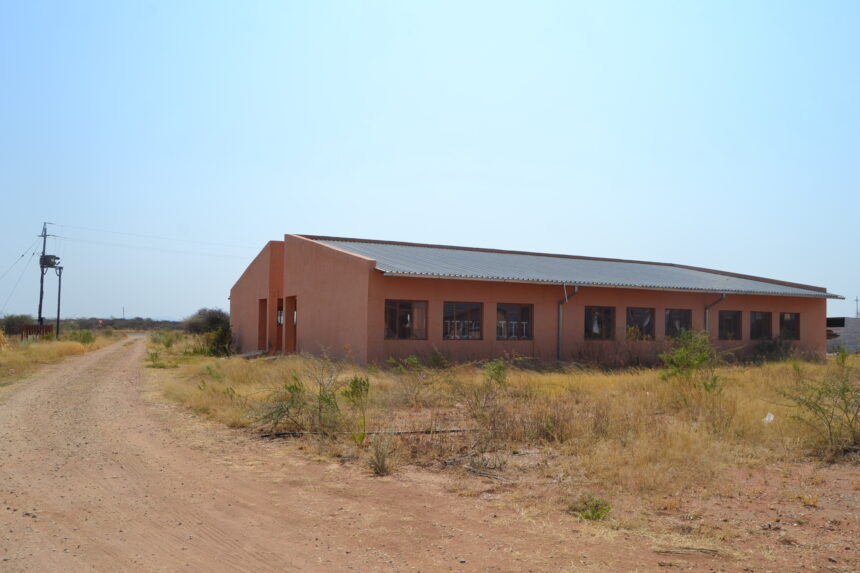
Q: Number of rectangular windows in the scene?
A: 9